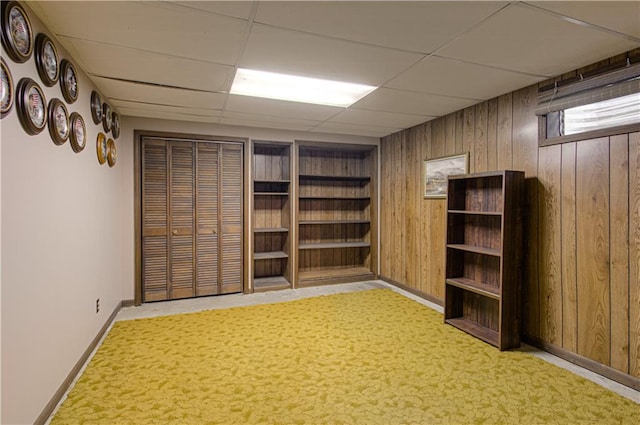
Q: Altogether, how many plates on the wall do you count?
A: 12